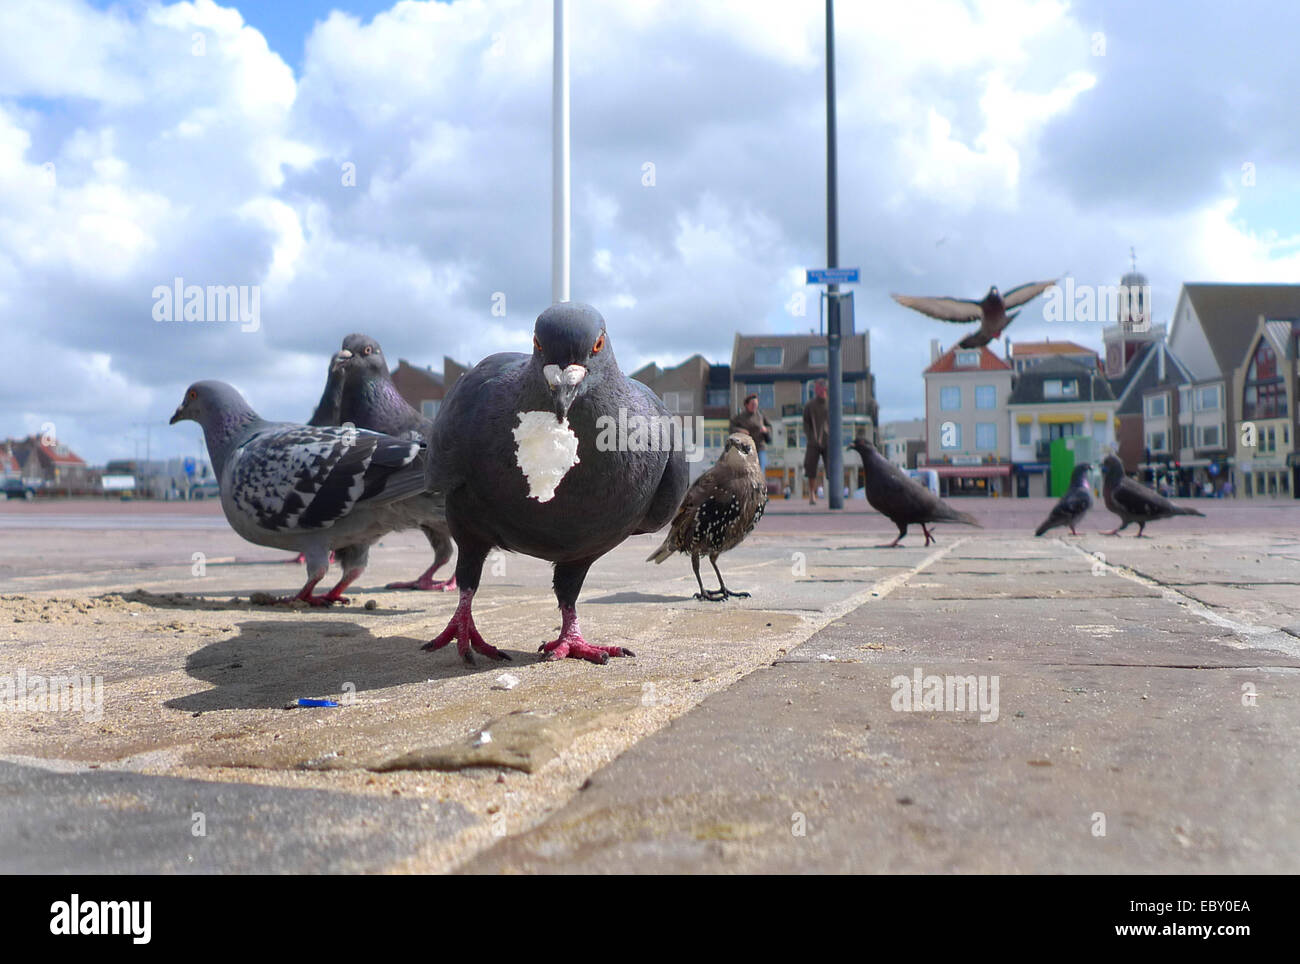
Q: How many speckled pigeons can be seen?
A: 1